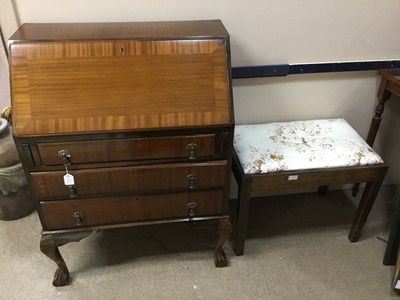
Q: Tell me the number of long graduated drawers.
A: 3